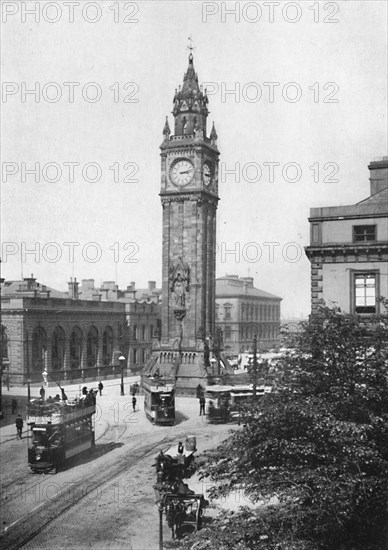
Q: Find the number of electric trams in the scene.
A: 3